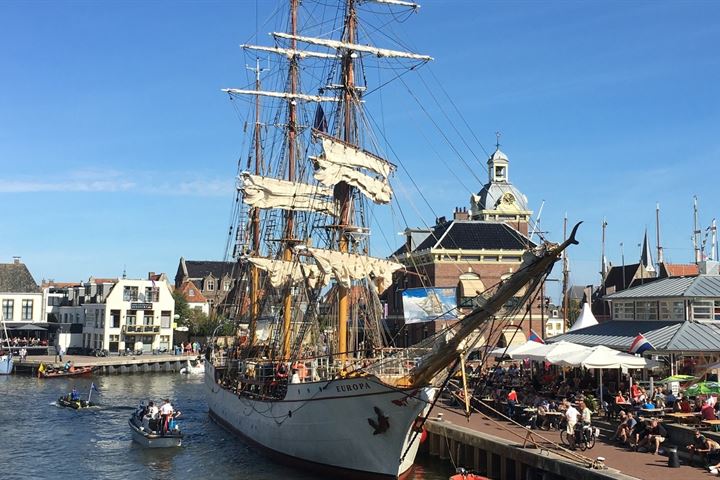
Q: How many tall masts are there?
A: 3